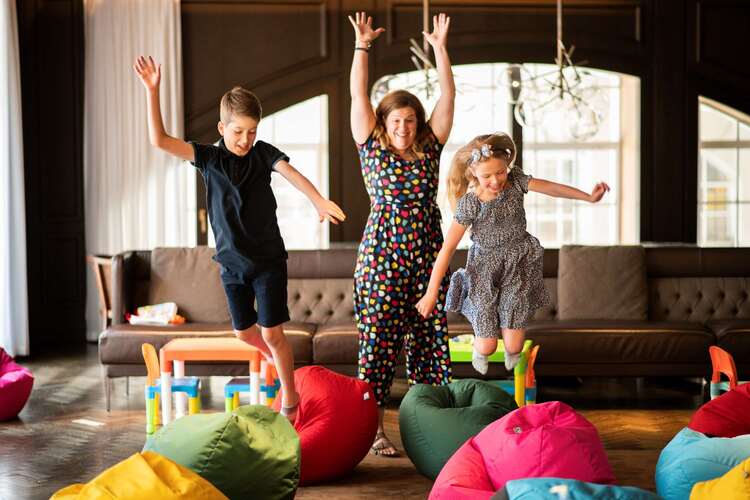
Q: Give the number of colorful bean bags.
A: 10